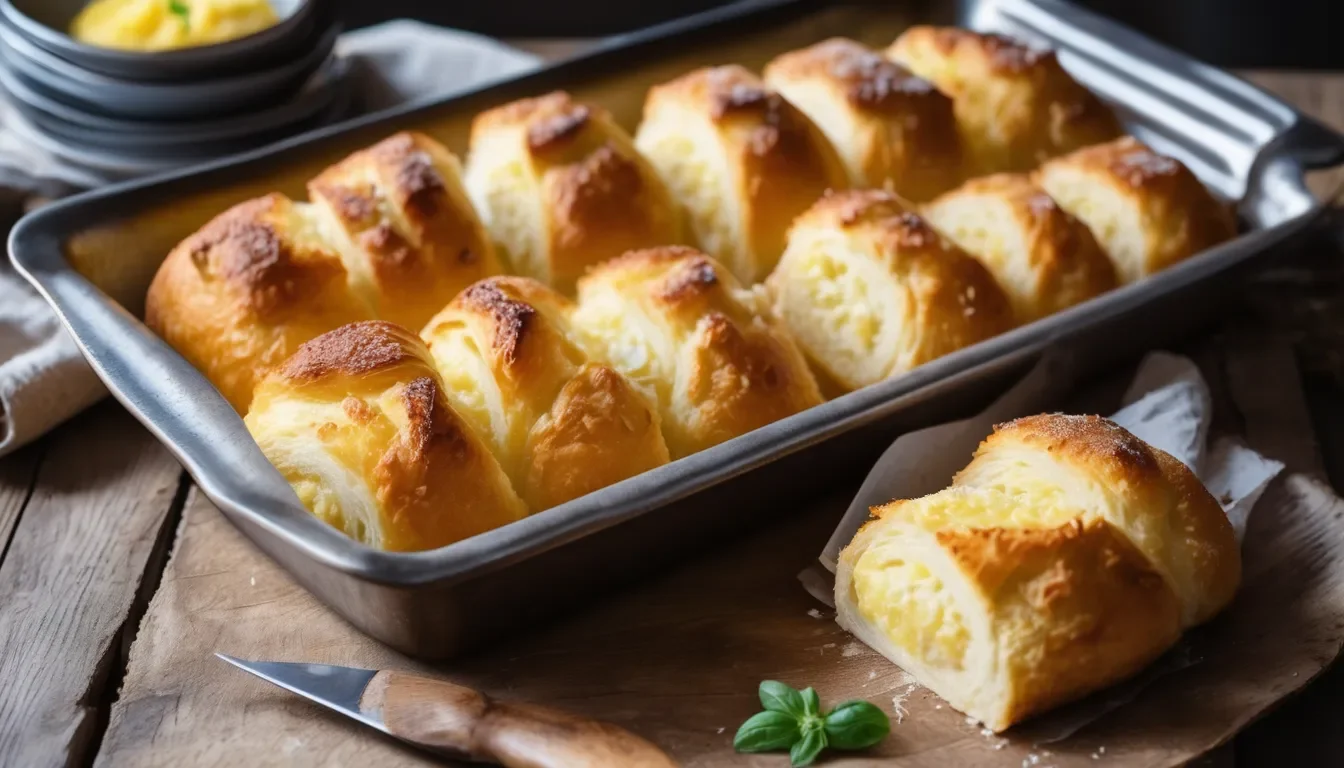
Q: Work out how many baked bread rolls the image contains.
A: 13